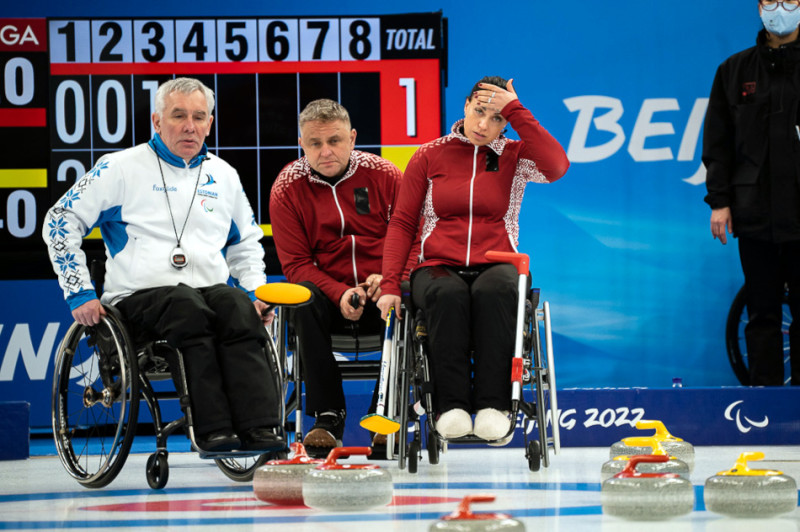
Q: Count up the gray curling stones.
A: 7